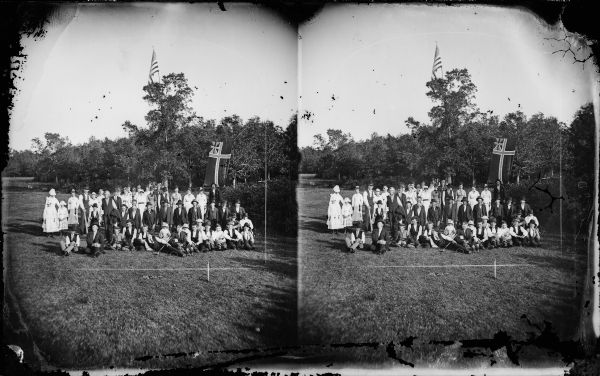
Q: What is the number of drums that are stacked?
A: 0